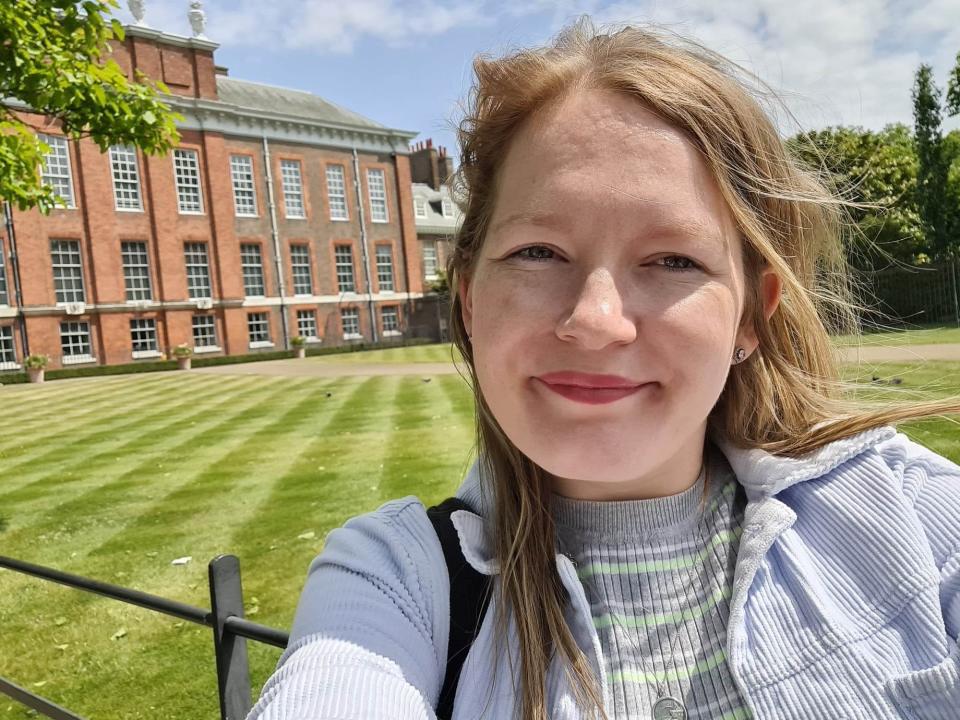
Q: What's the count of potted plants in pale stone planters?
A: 3